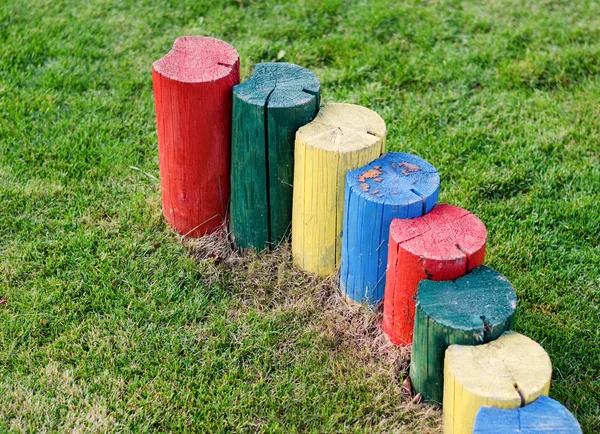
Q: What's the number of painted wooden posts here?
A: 8